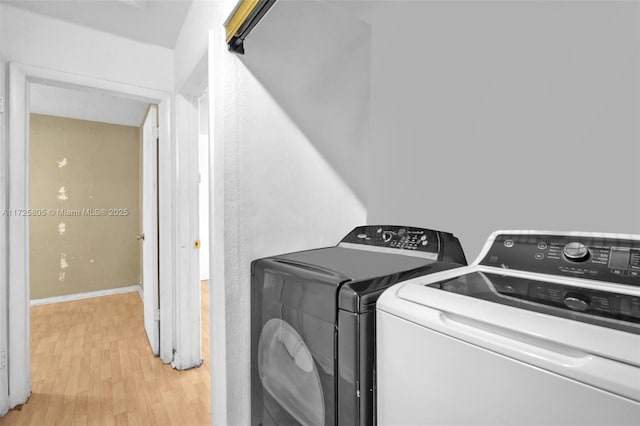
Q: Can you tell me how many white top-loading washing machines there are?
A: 1